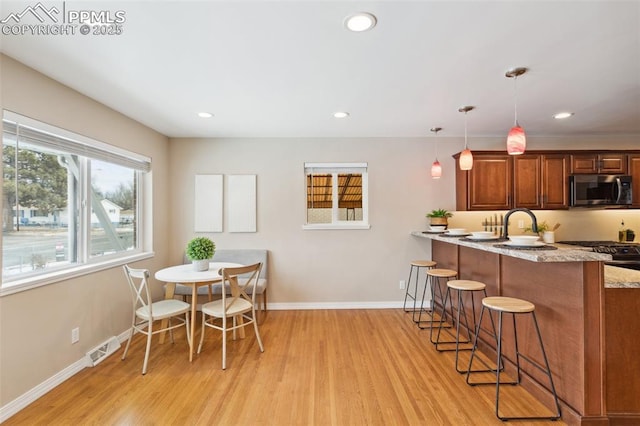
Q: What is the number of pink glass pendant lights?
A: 3